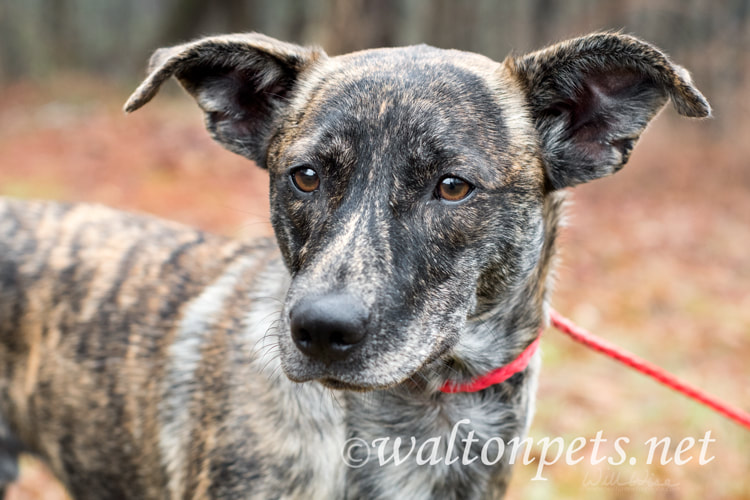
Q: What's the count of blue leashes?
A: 0